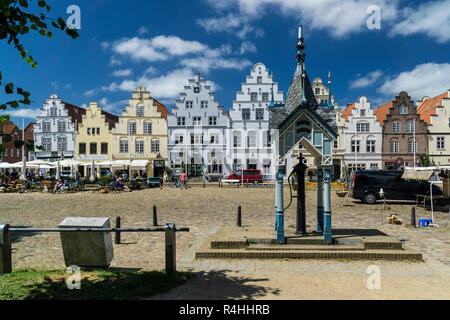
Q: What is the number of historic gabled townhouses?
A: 9